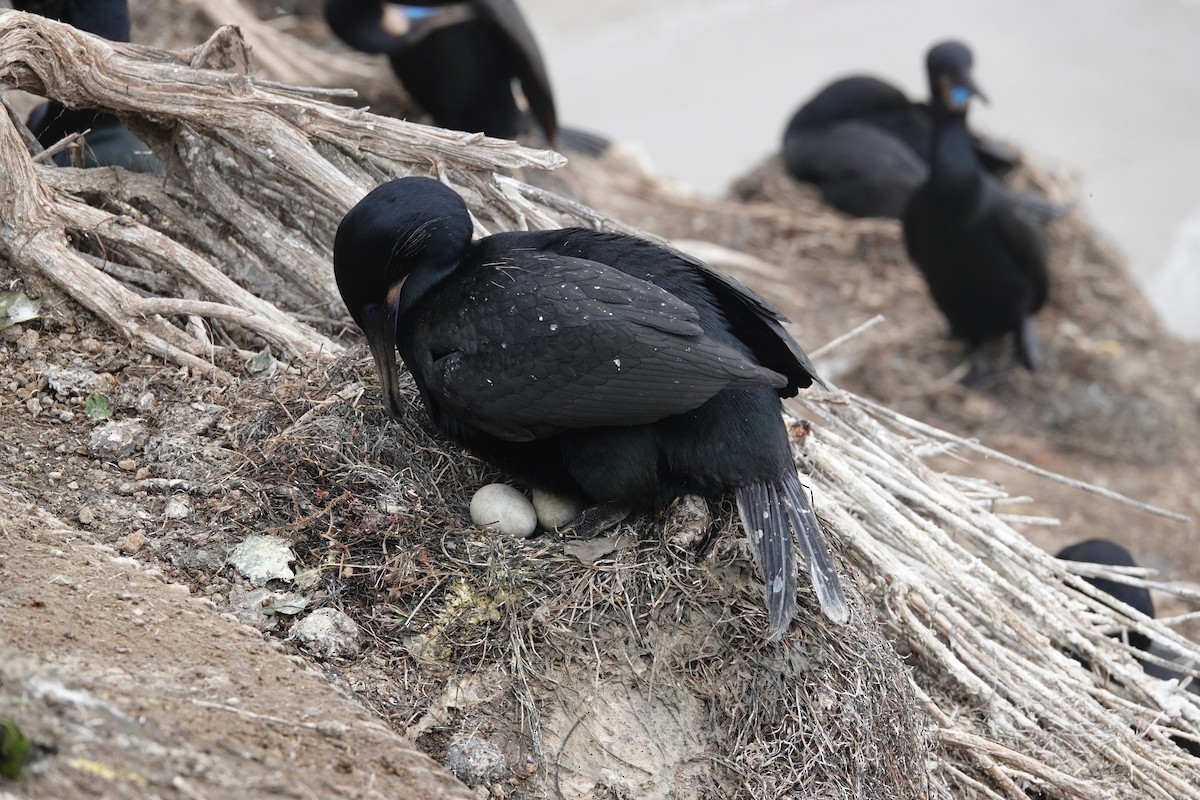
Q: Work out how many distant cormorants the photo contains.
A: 5